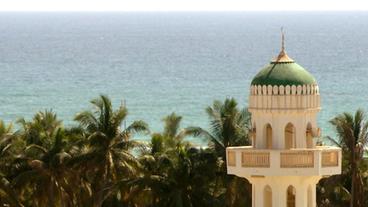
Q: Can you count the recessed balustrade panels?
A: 4